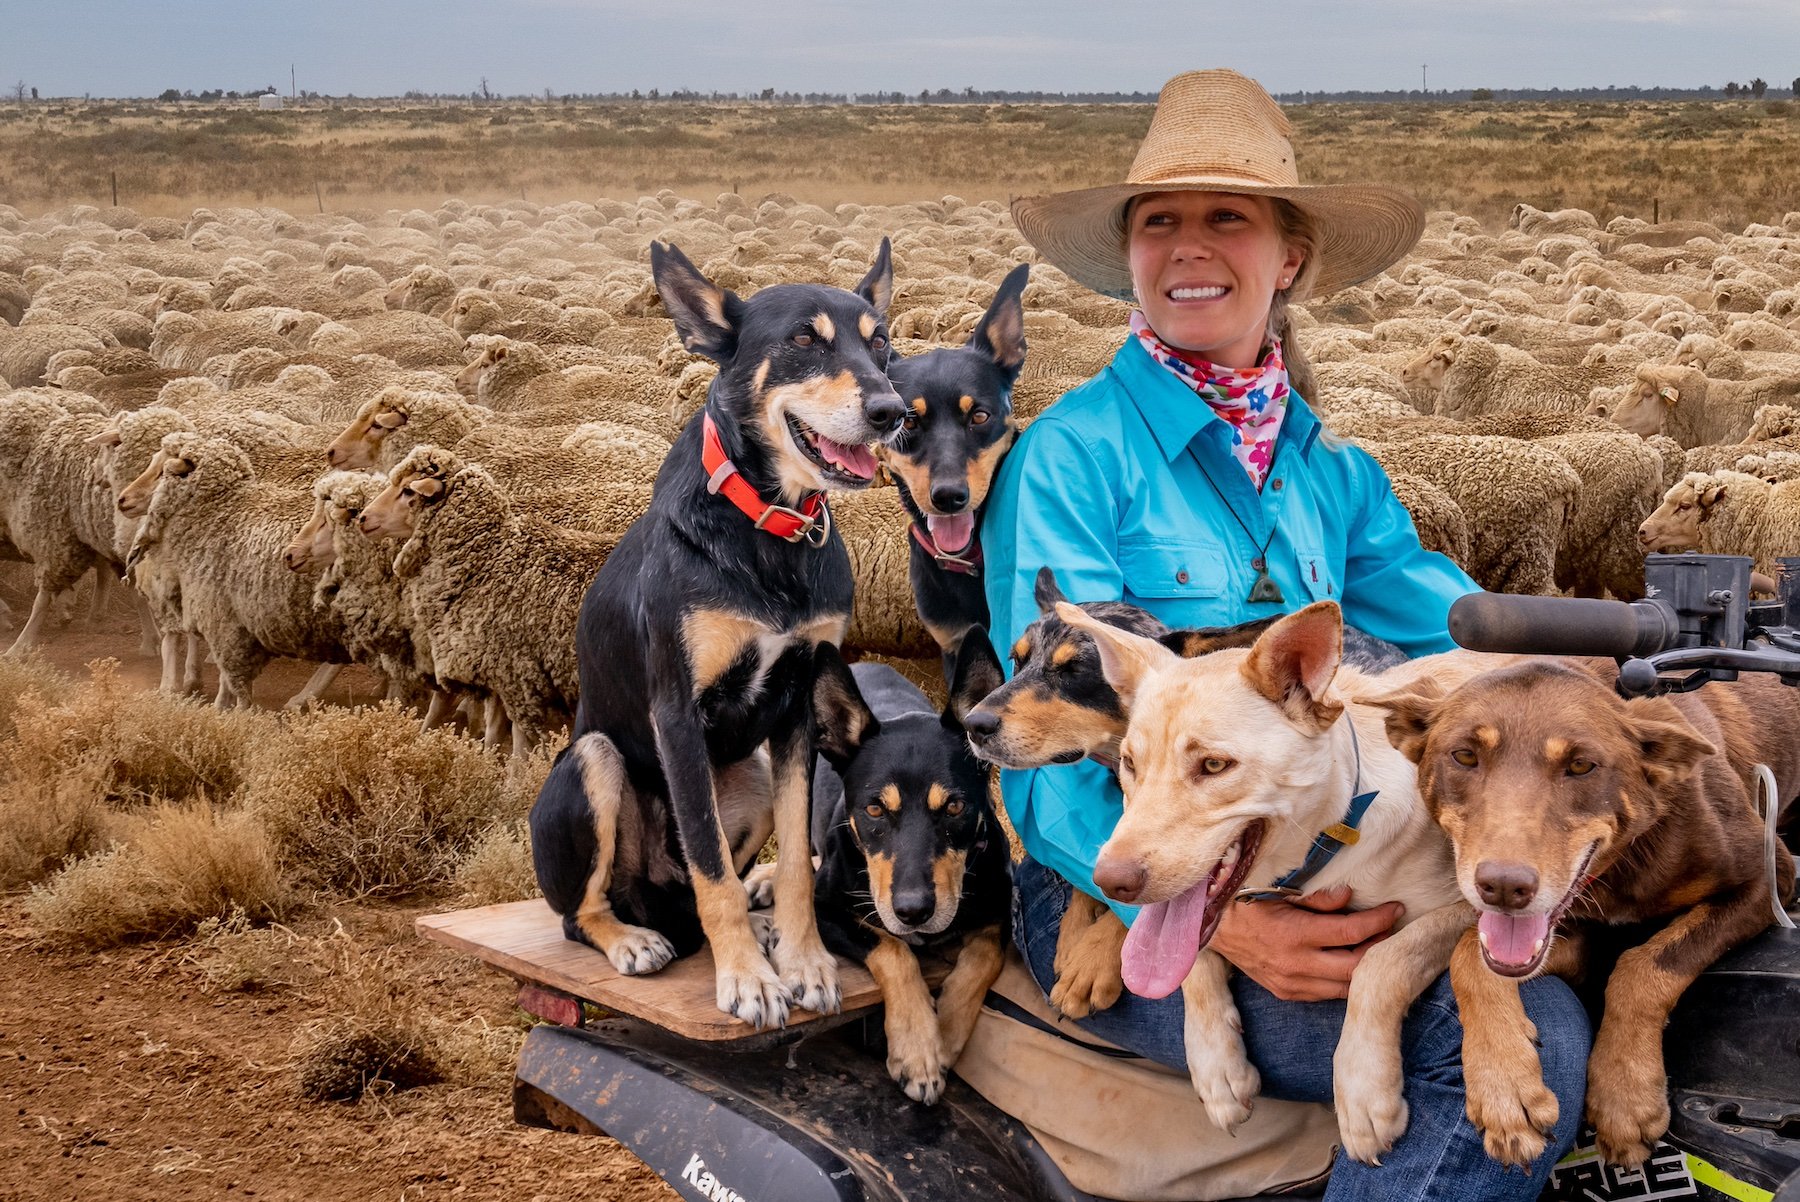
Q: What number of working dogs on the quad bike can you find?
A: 6